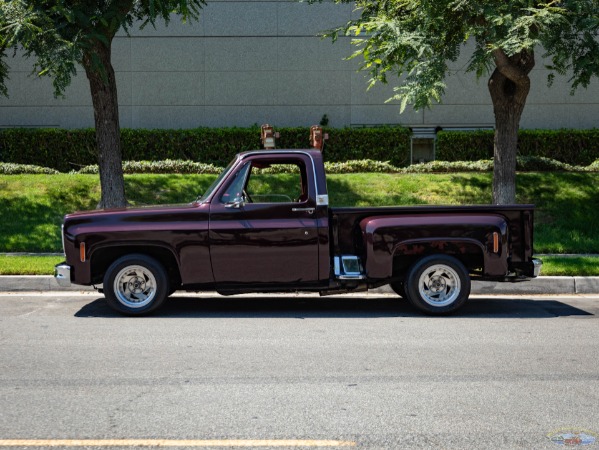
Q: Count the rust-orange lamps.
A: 2